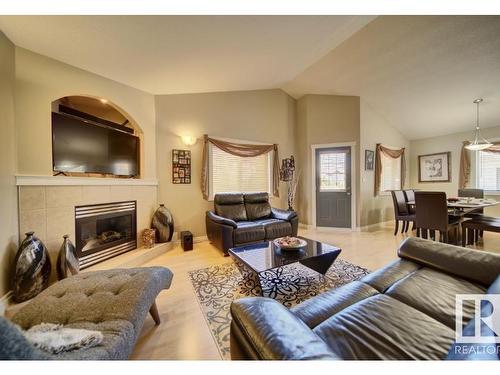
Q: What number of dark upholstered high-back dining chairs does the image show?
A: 4